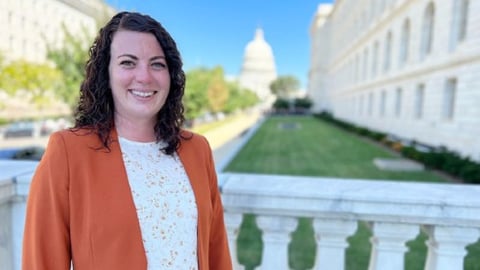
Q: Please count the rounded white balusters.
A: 5